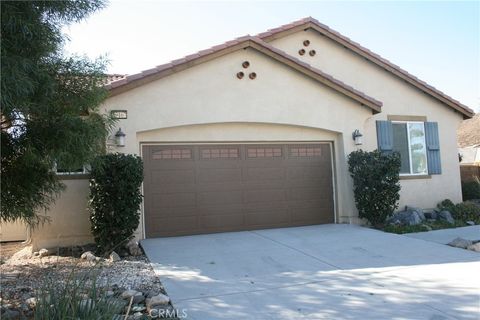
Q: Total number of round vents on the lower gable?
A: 3